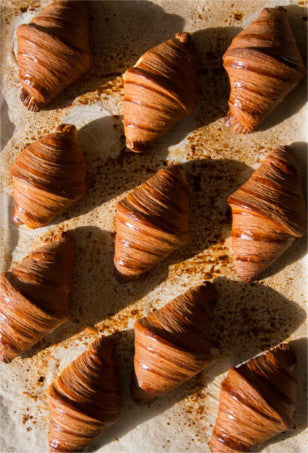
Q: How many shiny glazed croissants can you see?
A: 10